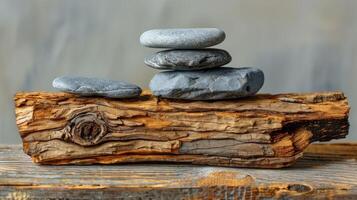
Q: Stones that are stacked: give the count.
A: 3